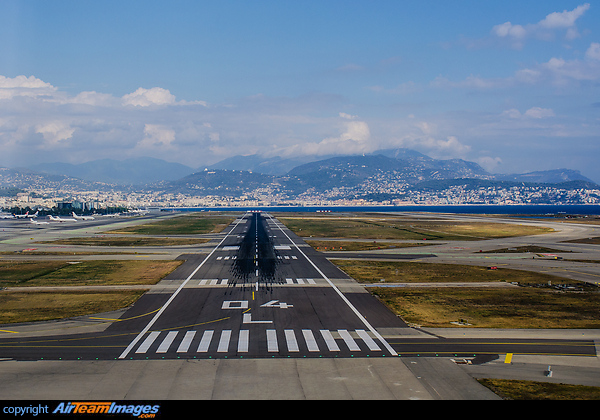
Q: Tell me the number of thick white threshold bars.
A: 12